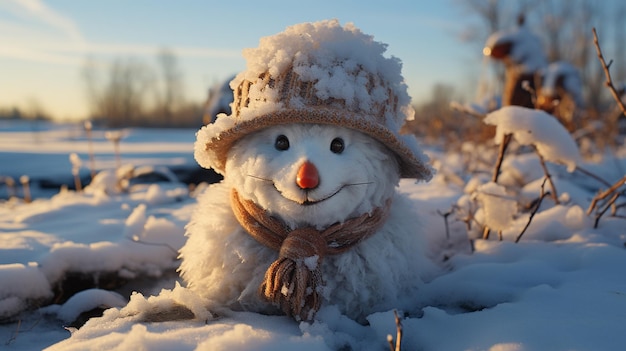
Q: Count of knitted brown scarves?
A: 1